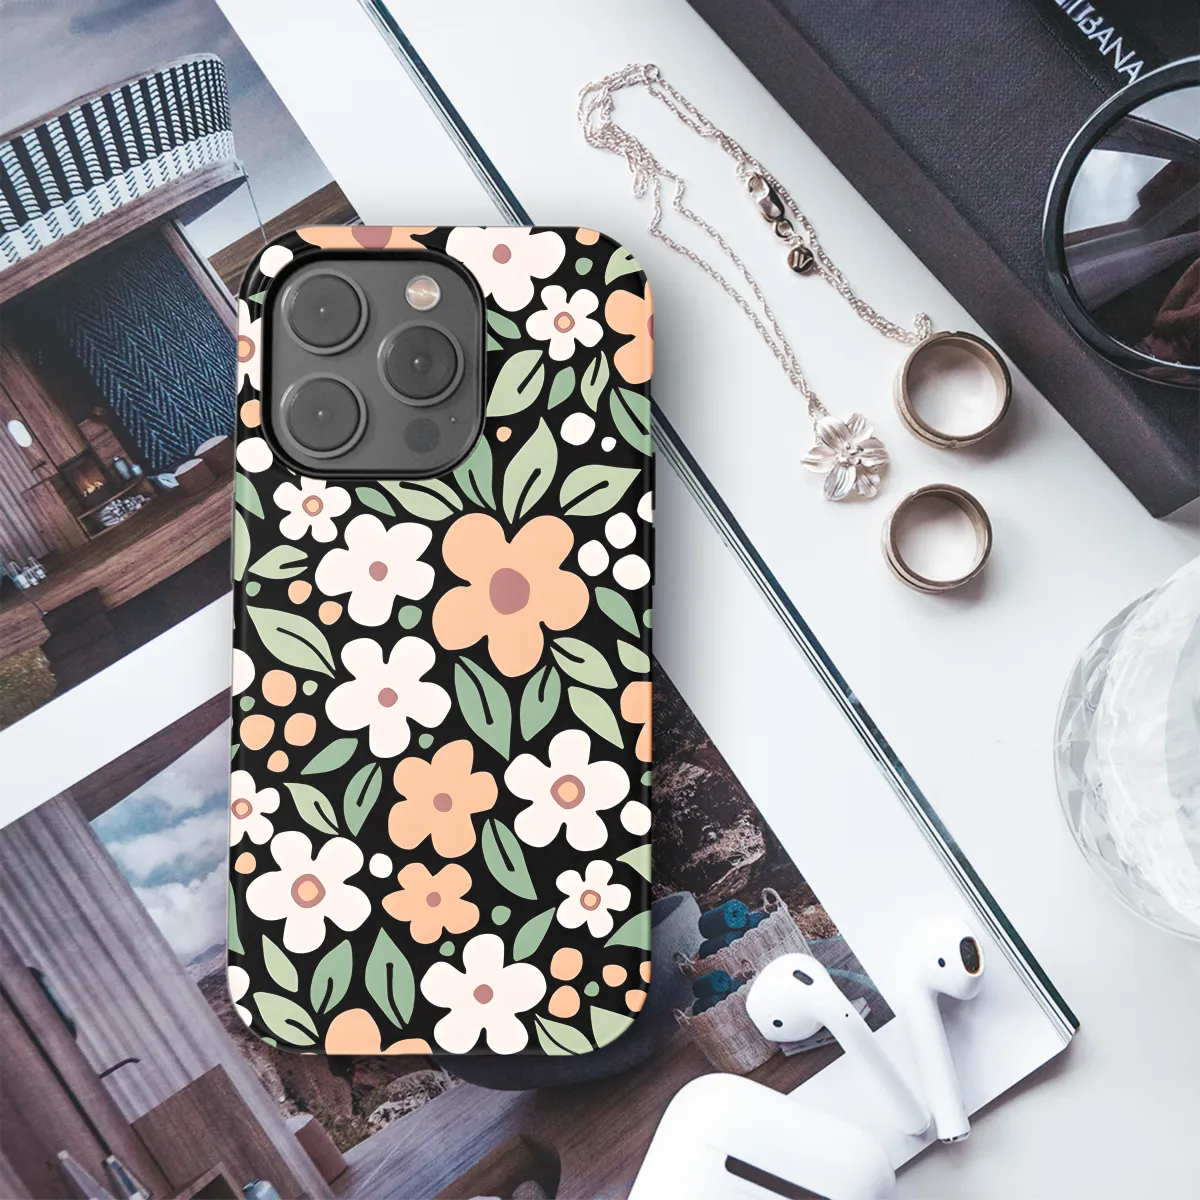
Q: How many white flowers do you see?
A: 11